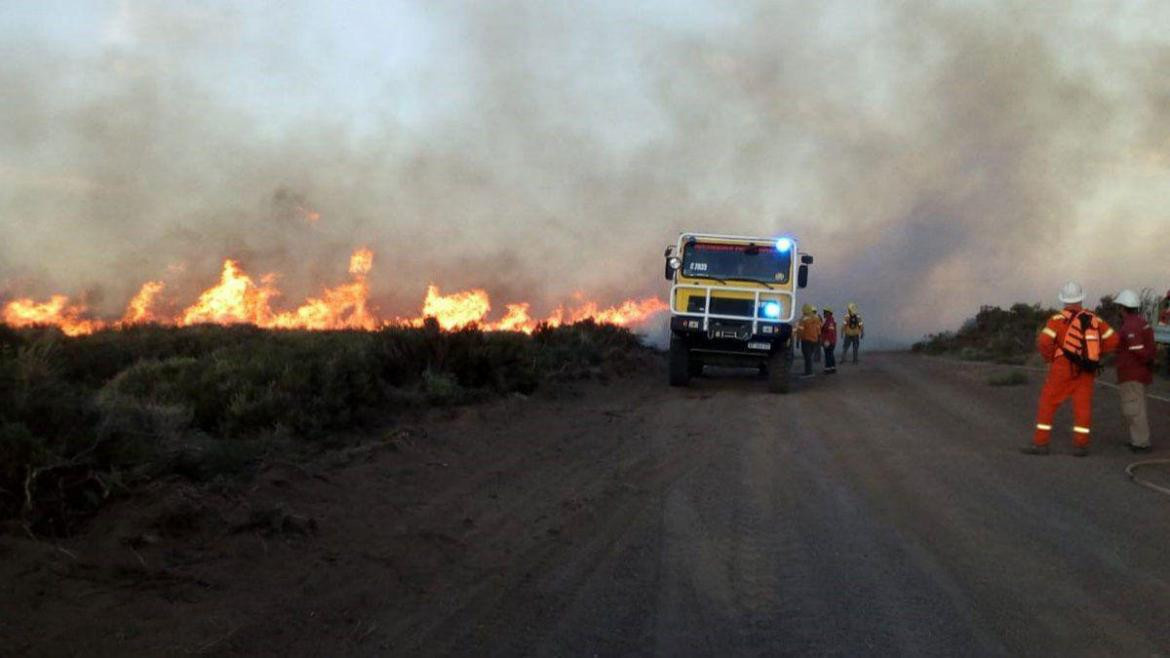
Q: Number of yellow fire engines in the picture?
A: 1